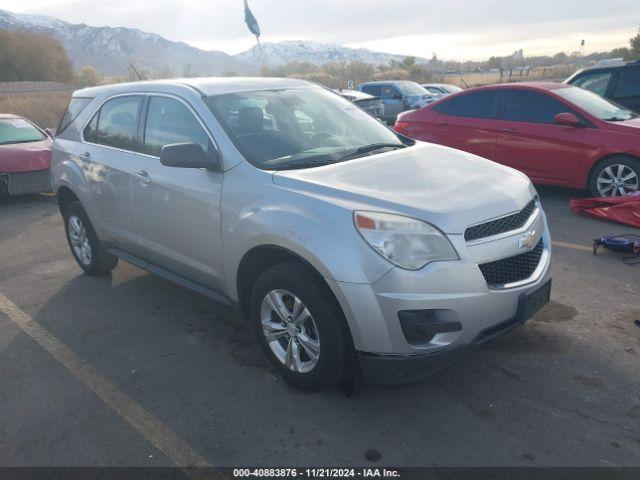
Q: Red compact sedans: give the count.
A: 1